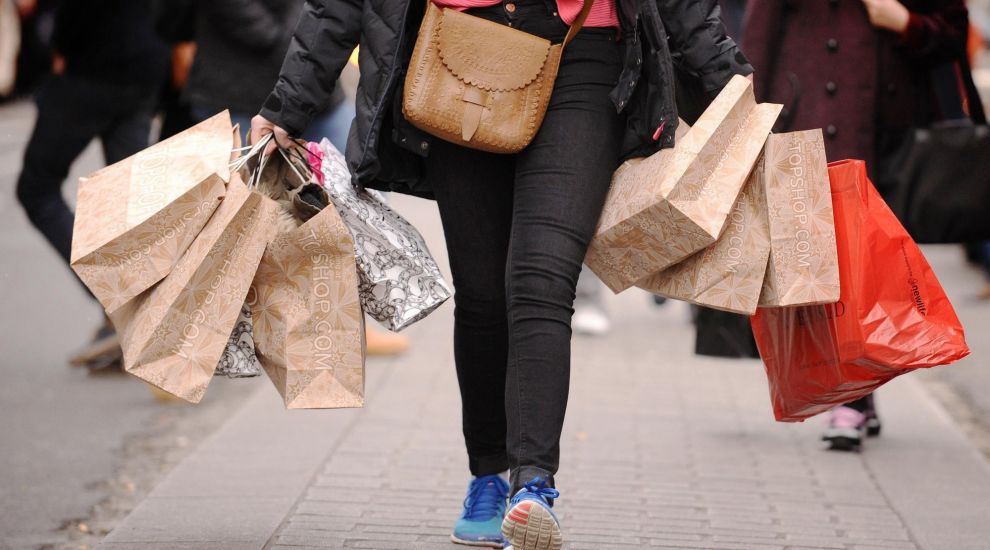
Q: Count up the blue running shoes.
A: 2